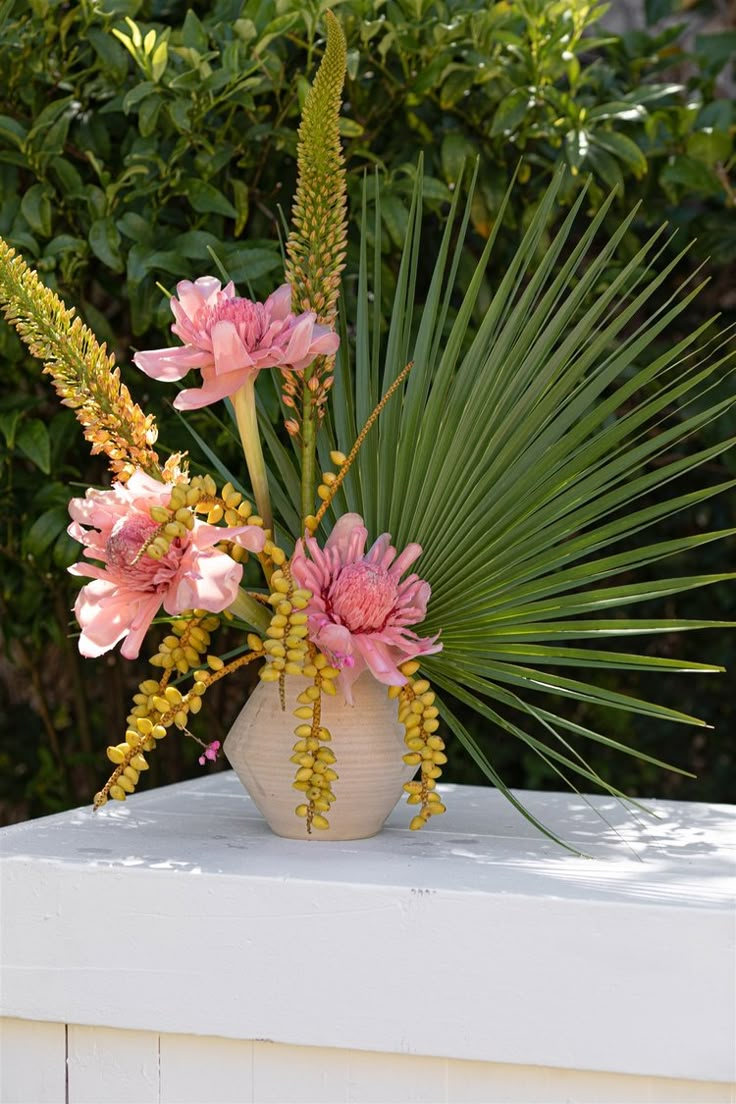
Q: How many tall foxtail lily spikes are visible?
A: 2